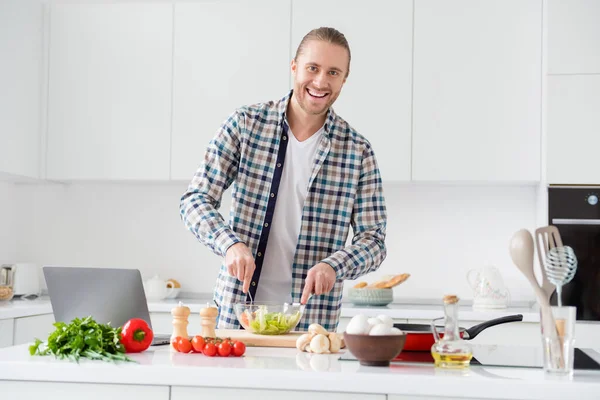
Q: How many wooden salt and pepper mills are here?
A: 2